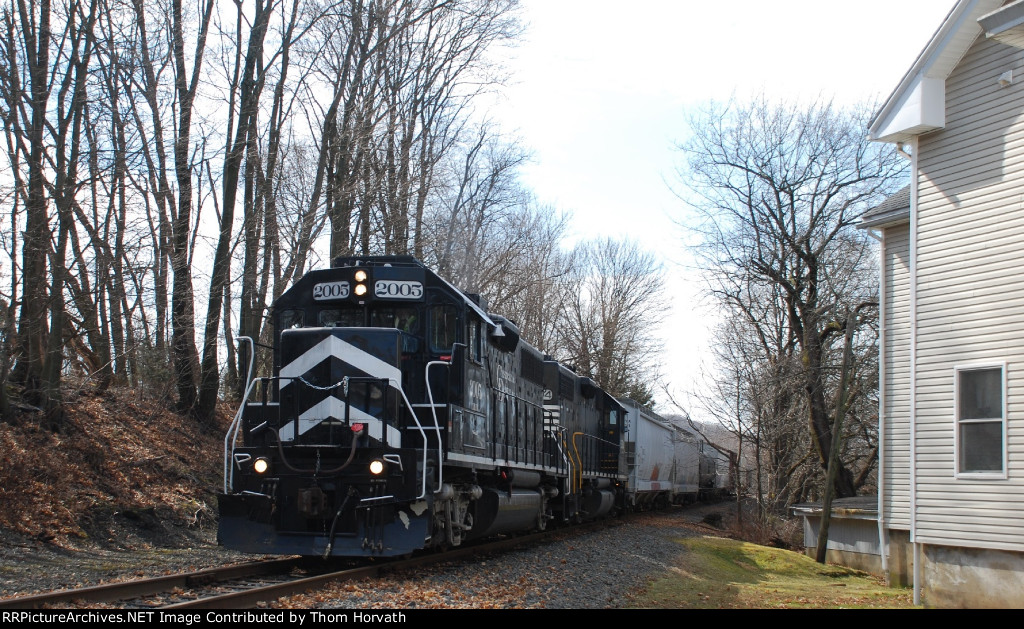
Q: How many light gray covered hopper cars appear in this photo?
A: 2